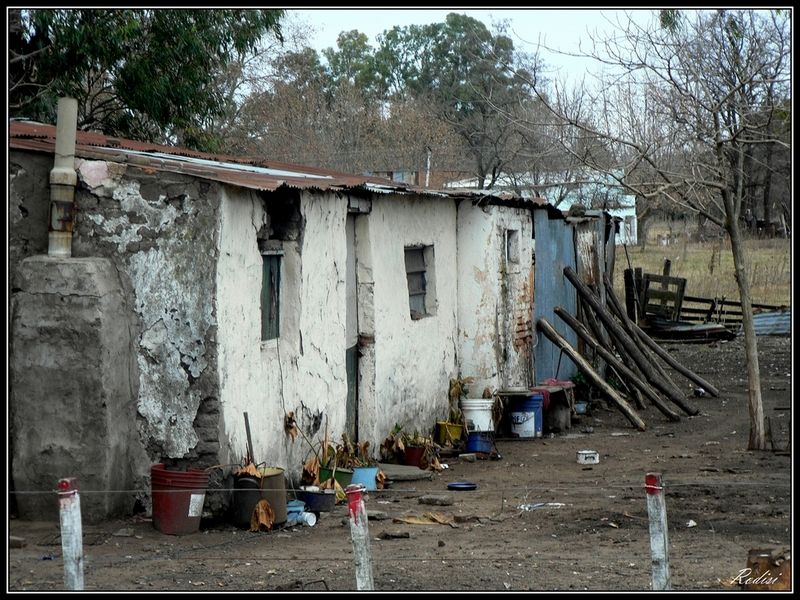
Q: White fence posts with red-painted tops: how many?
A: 3